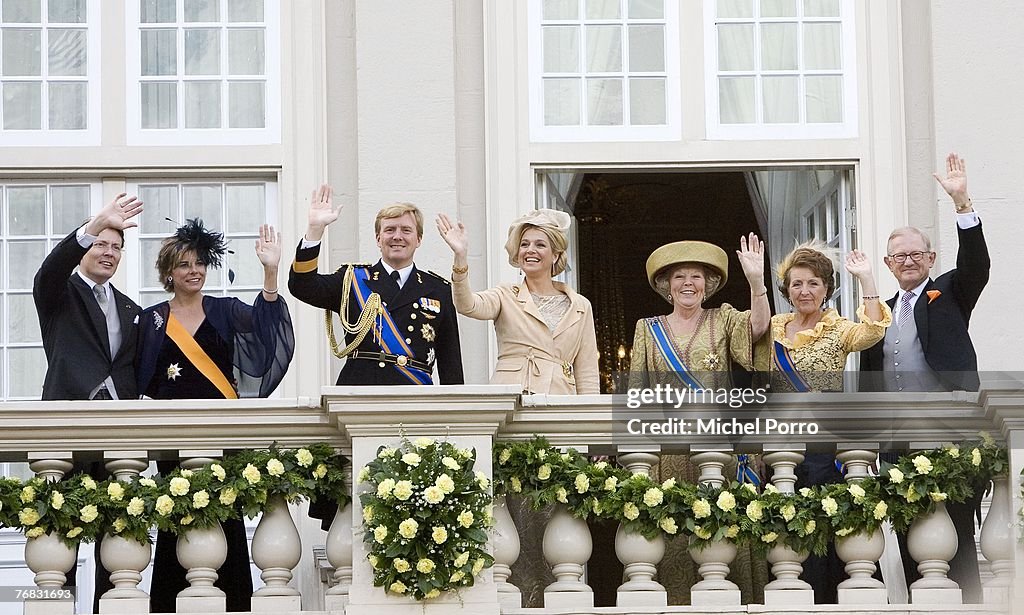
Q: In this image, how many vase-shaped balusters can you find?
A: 13